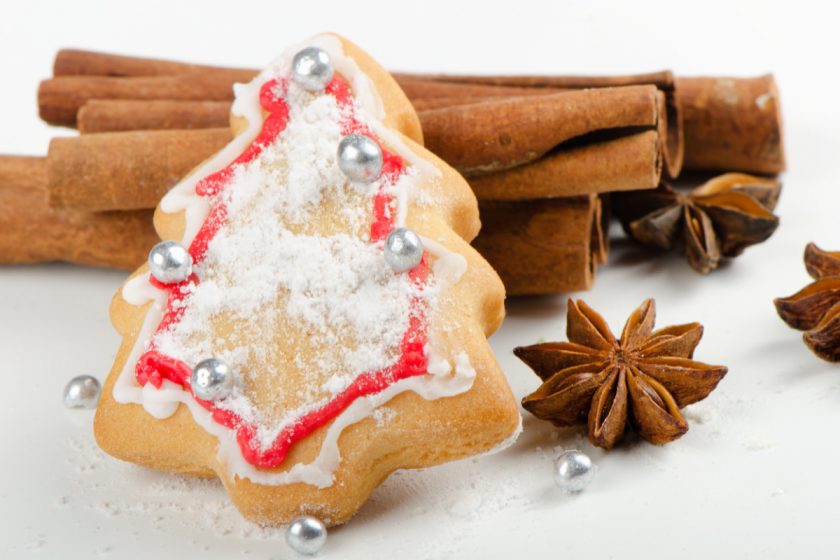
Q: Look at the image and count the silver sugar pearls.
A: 8